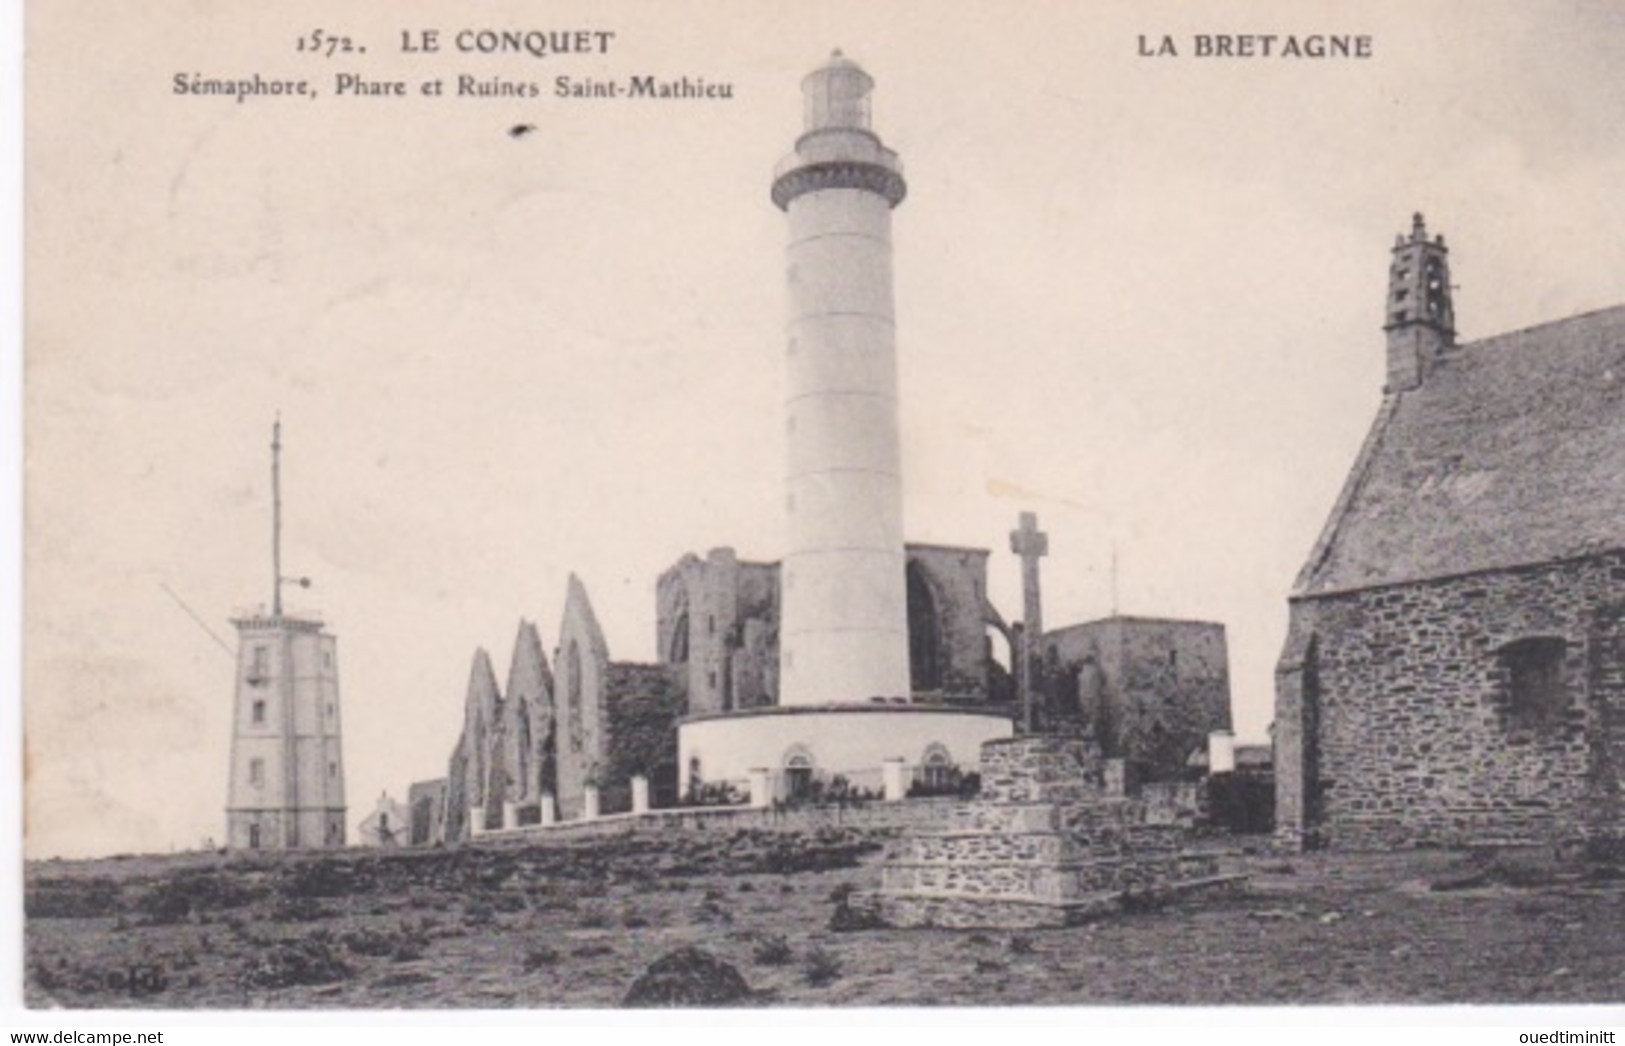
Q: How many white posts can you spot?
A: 8